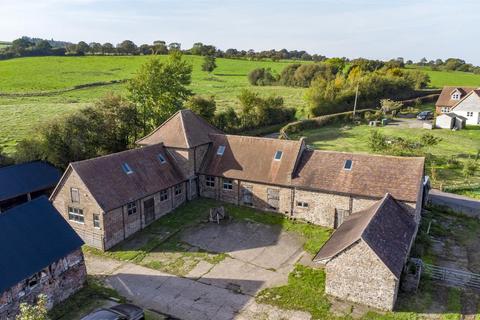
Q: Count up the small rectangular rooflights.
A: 5